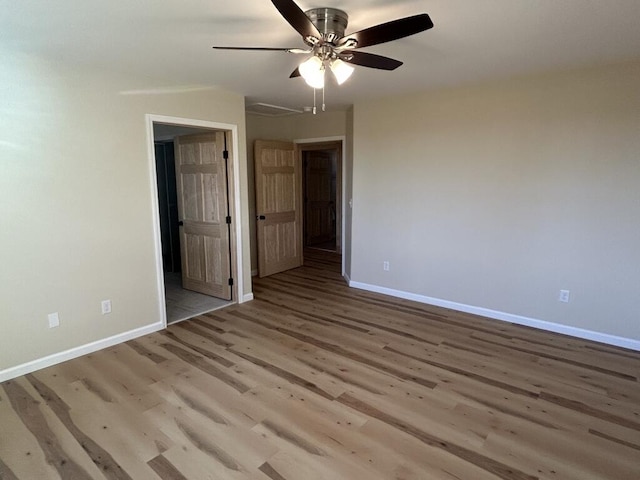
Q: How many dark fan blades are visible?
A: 5